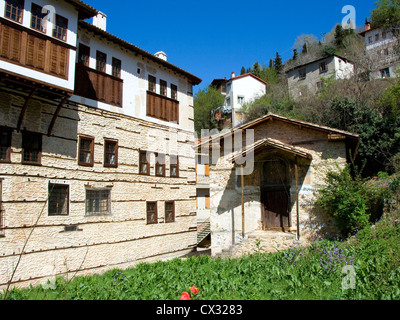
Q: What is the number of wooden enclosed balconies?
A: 3